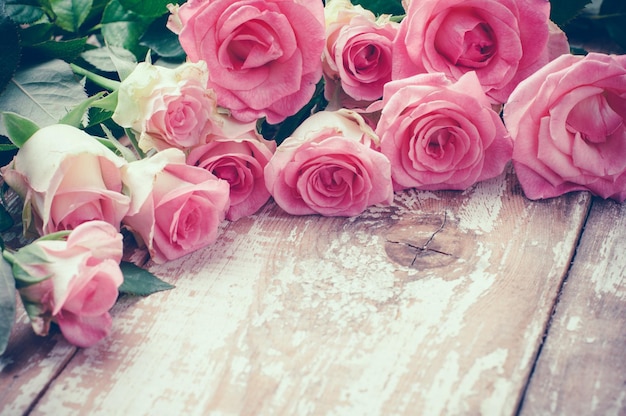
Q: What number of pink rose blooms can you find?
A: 11